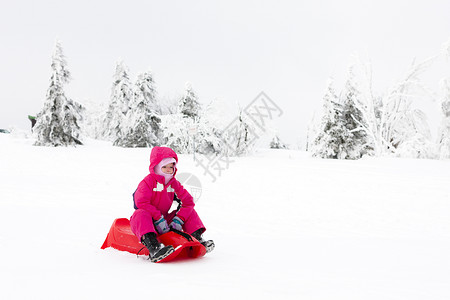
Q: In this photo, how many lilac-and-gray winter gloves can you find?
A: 2